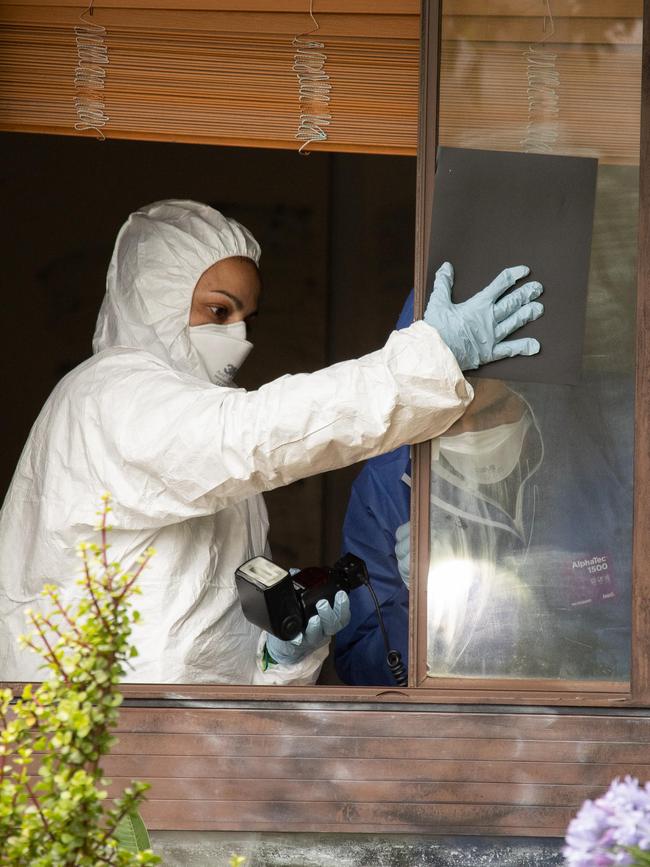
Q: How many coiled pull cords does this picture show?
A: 3